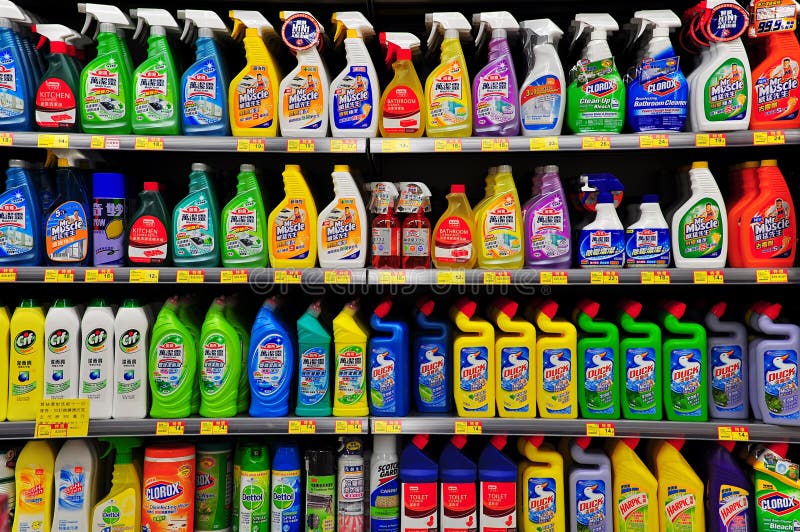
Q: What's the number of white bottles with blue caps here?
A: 2